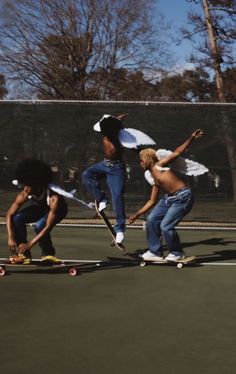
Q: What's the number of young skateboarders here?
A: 3